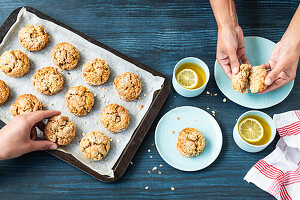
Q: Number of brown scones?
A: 14